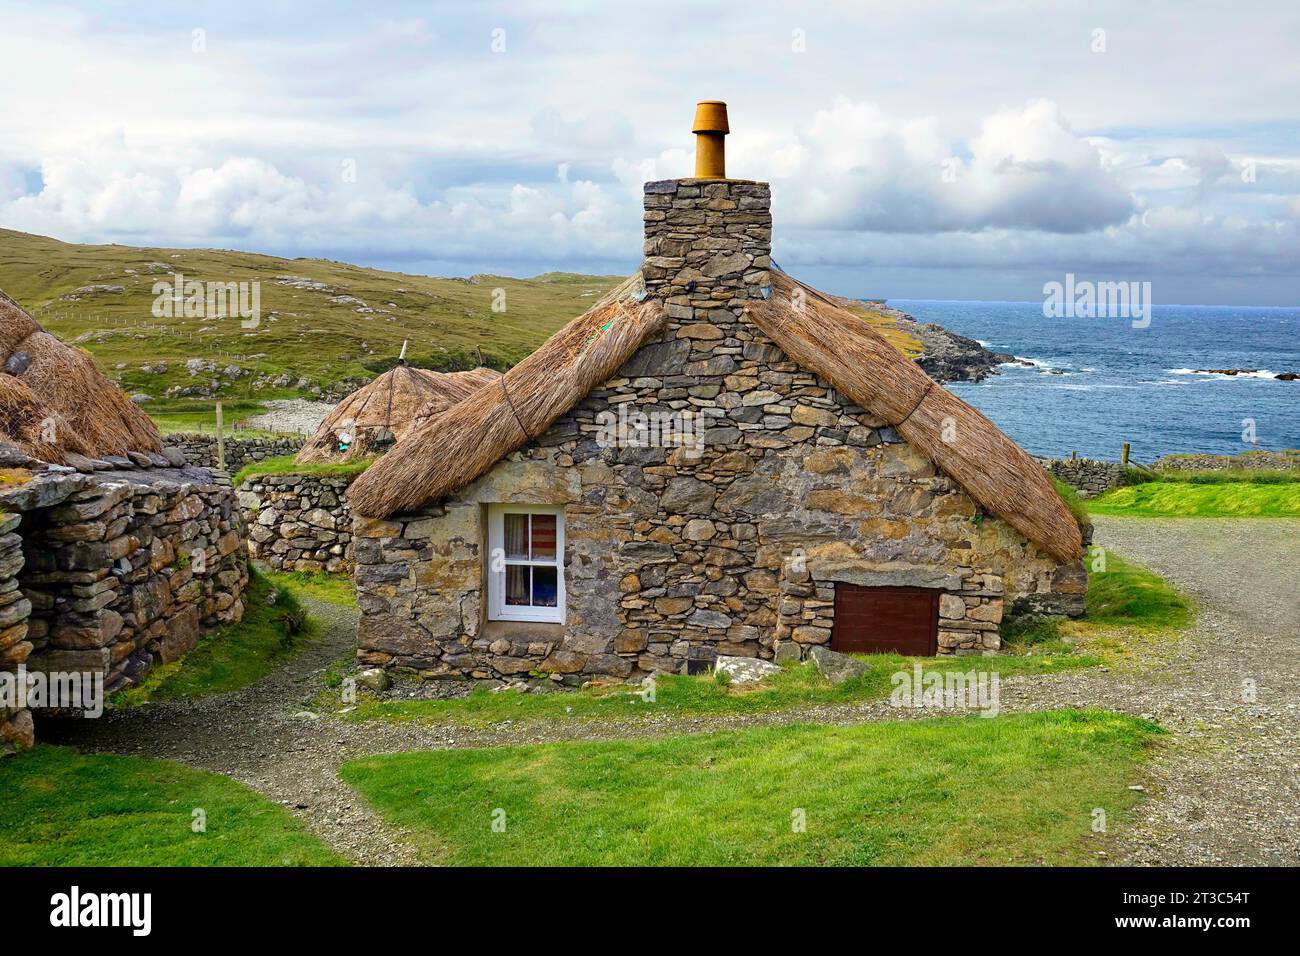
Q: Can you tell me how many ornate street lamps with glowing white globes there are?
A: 0